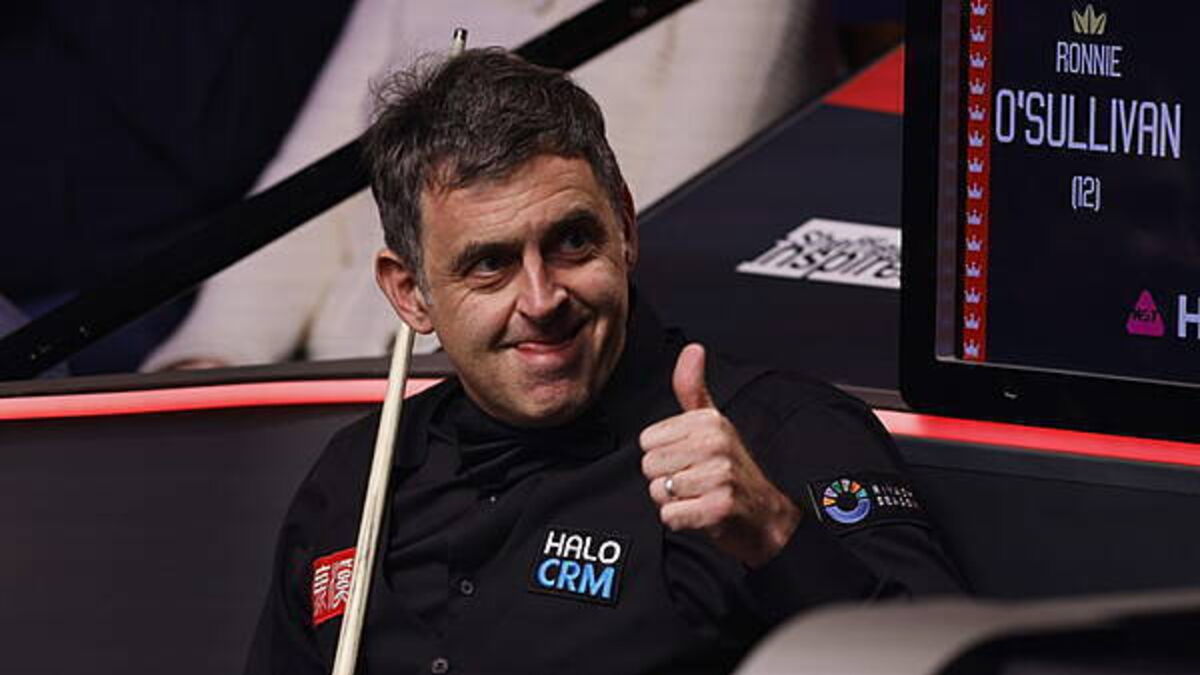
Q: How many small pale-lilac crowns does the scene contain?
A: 14